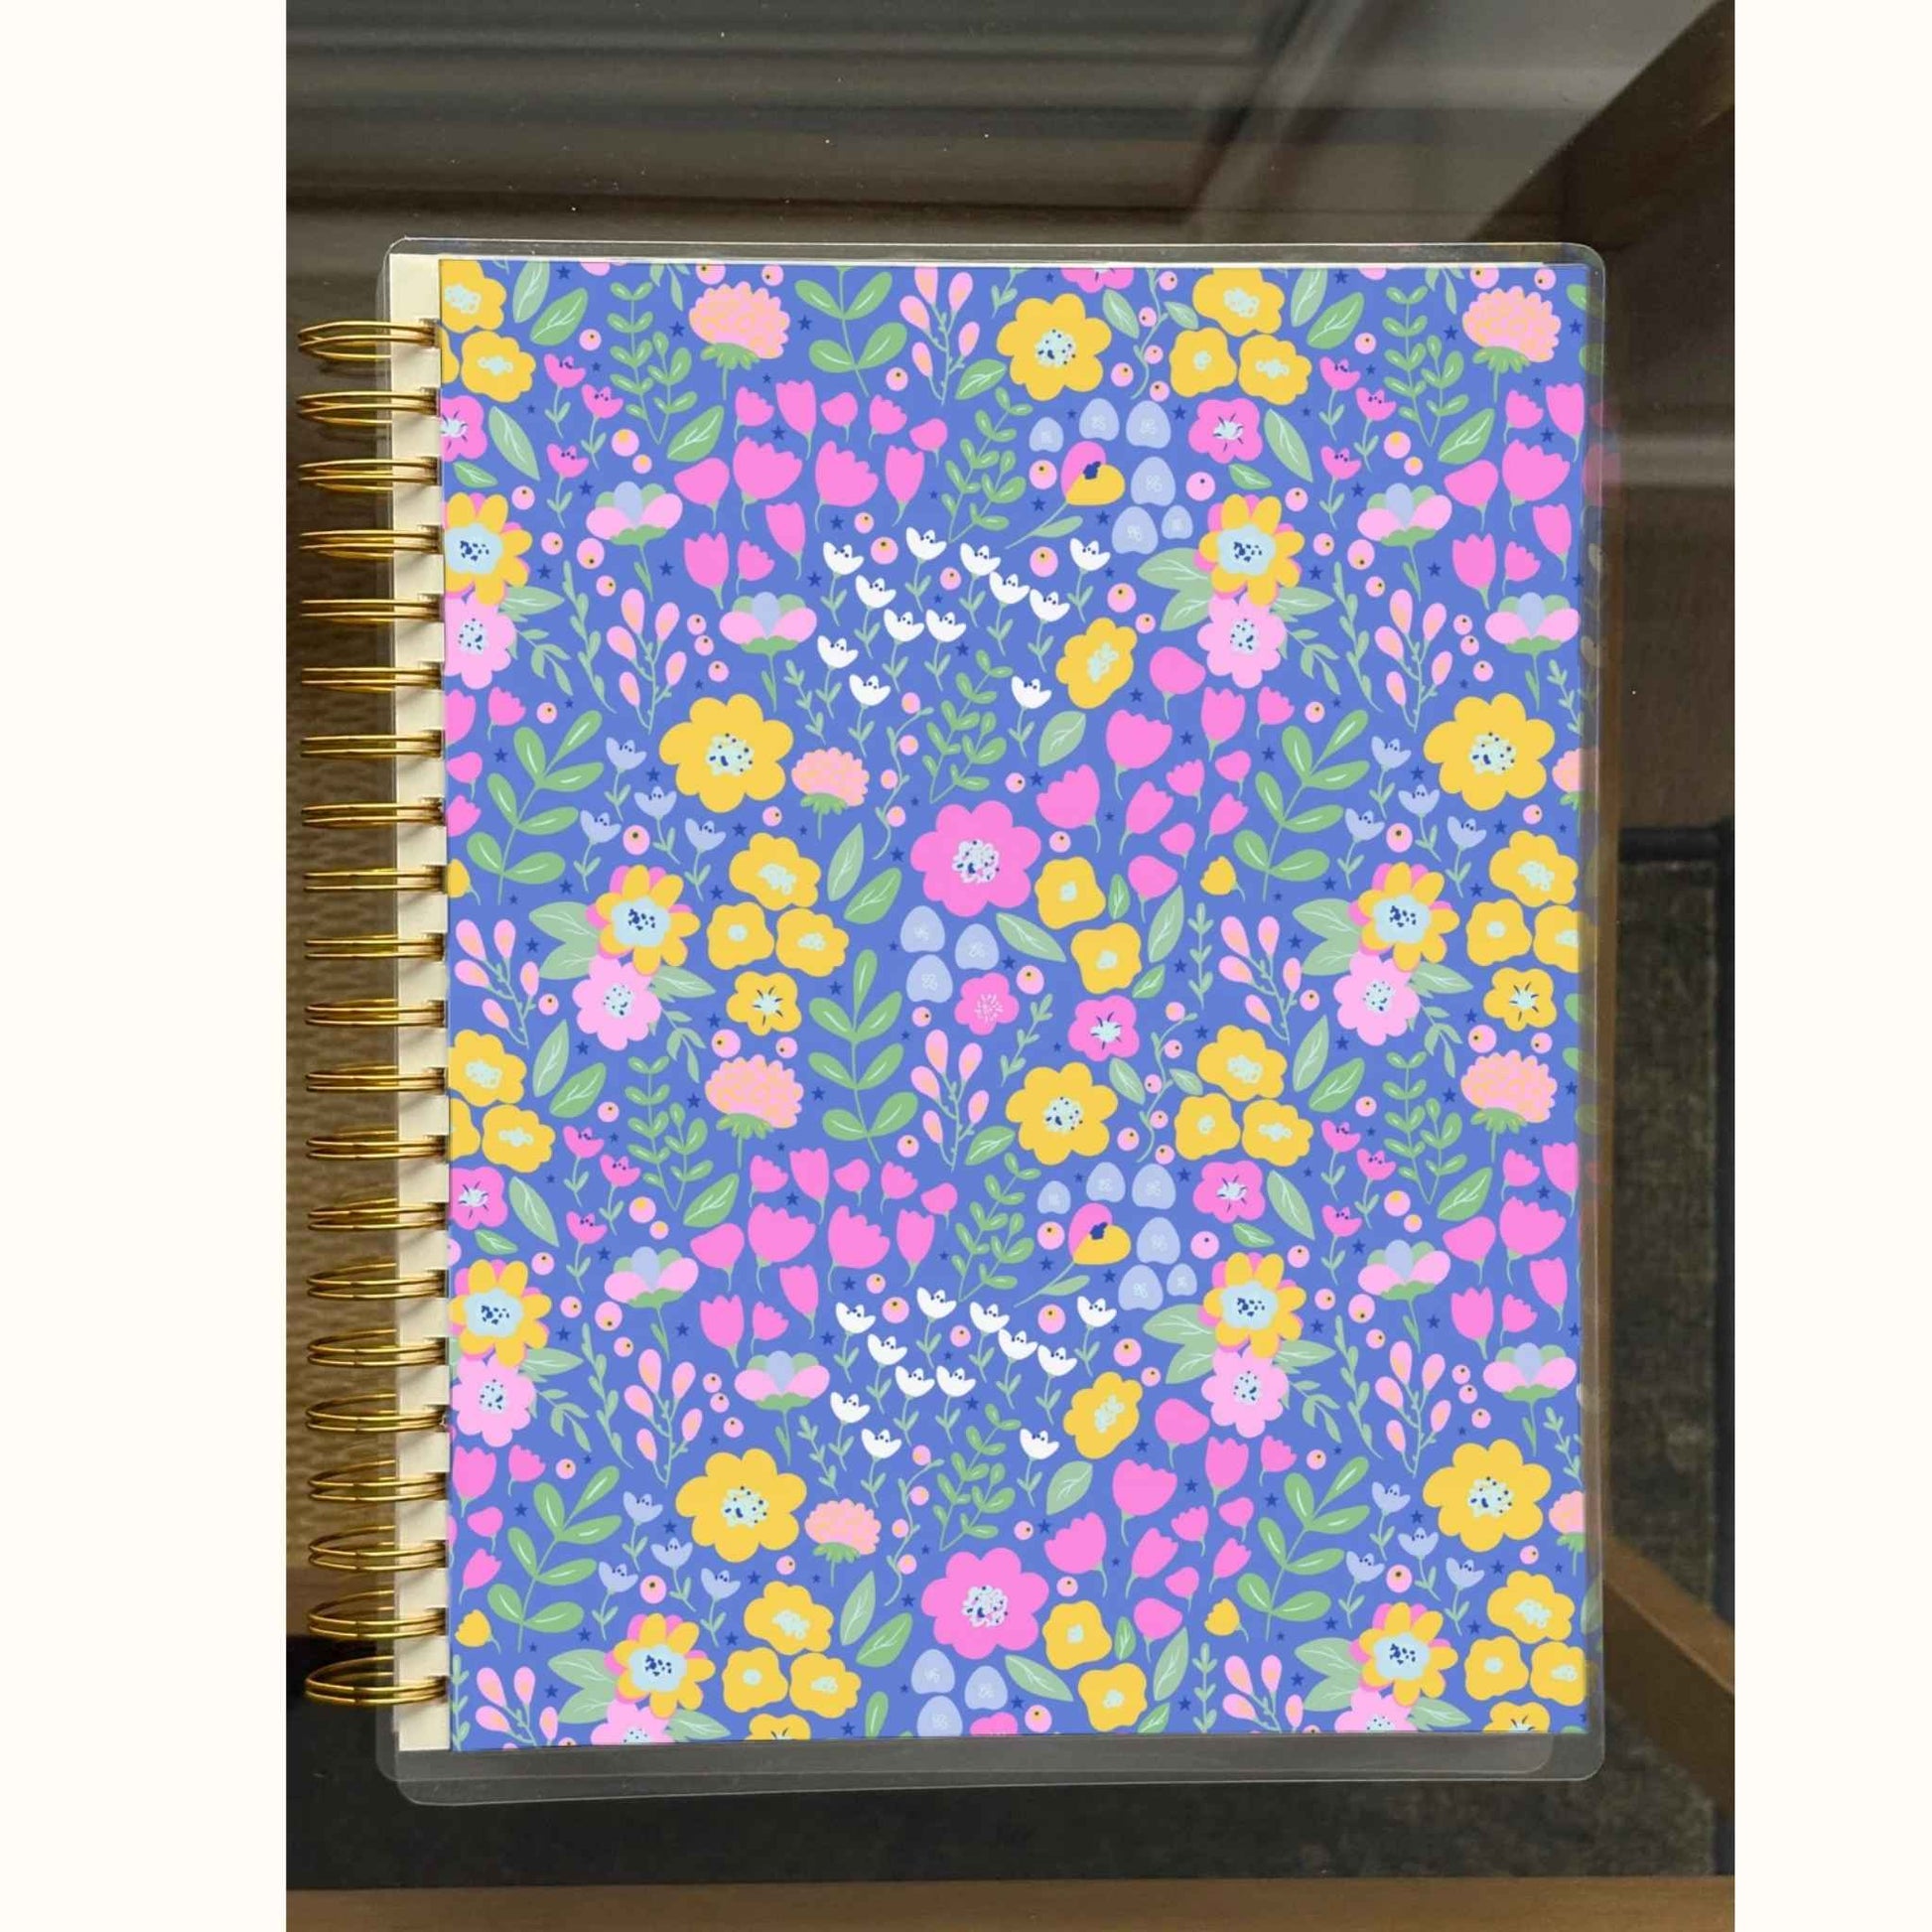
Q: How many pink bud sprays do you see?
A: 10